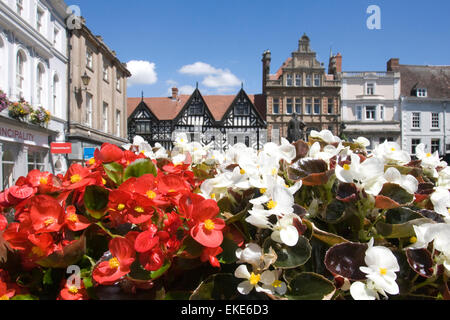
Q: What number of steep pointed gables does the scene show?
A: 3